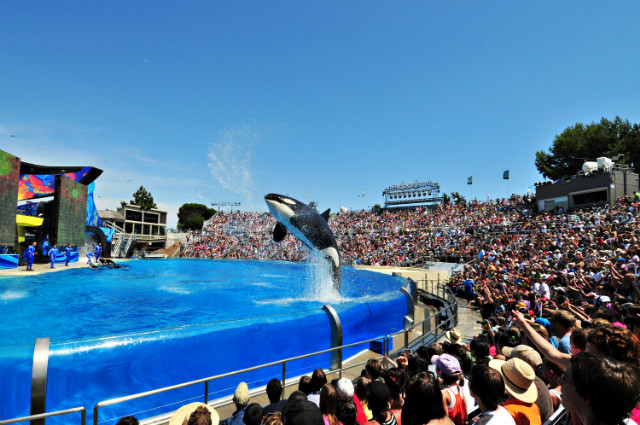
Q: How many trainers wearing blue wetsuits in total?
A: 5